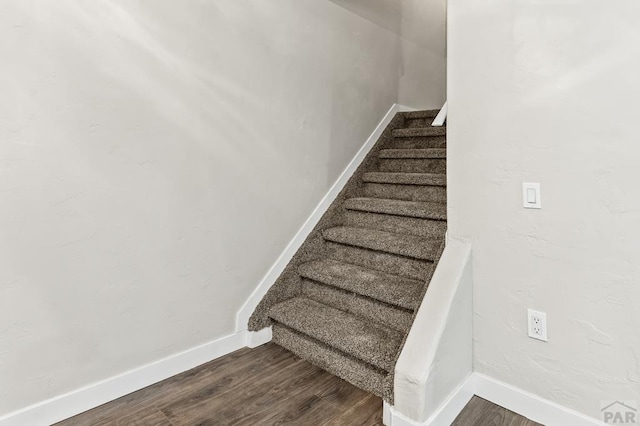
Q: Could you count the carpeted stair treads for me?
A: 8